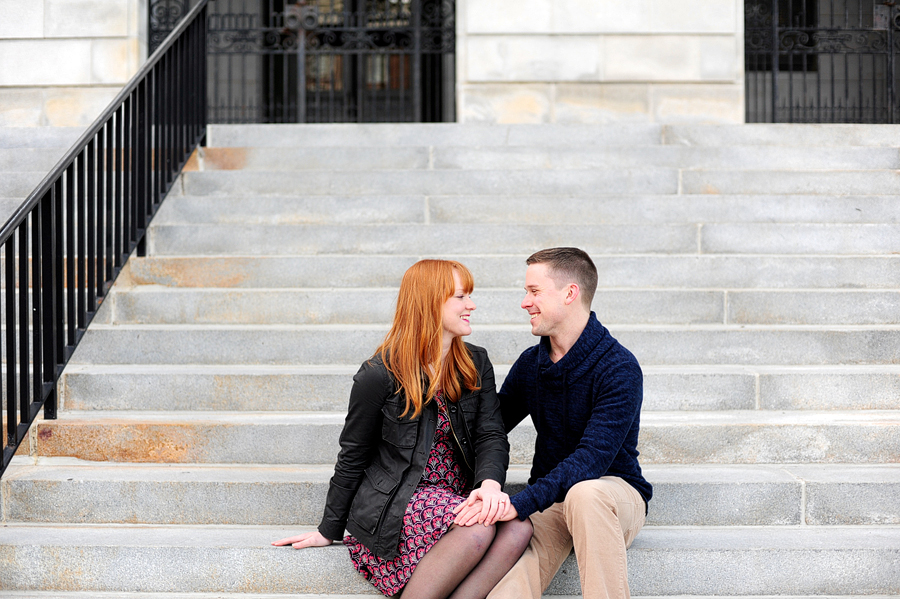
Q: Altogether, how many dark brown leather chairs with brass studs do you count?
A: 0